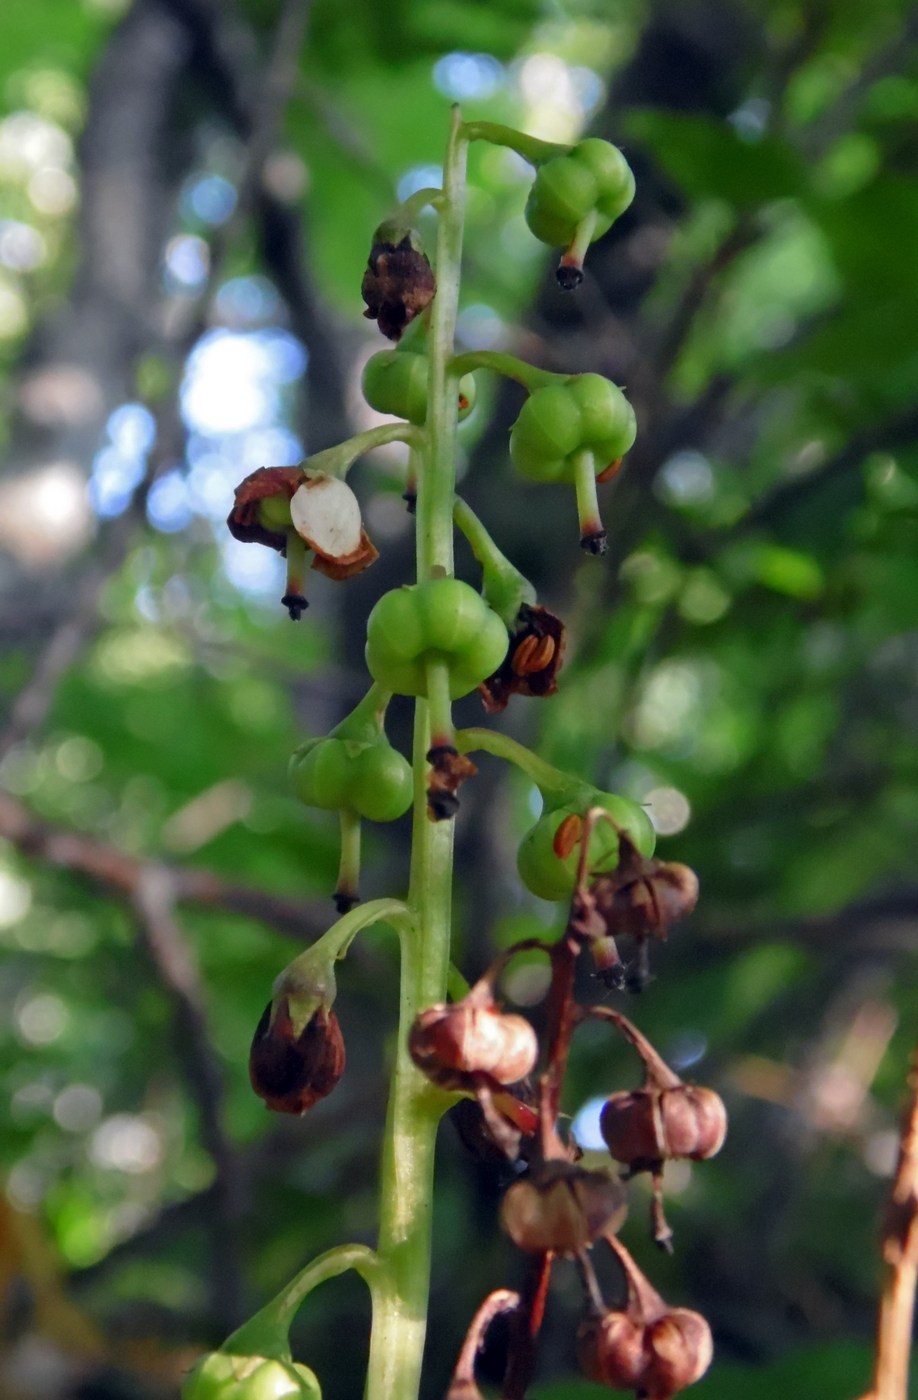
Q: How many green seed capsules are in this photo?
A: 7